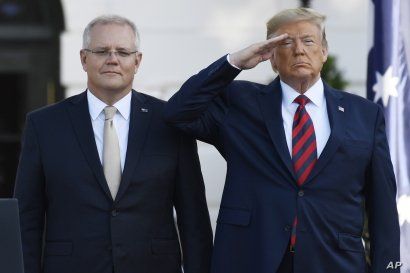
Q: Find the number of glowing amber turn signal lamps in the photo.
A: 0